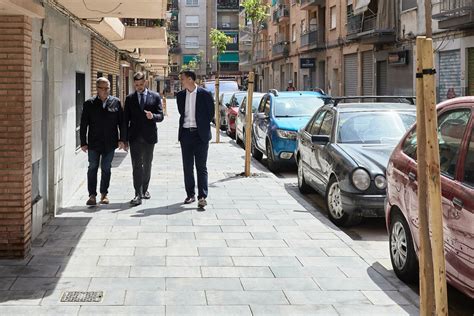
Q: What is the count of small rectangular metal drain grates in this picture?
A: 1